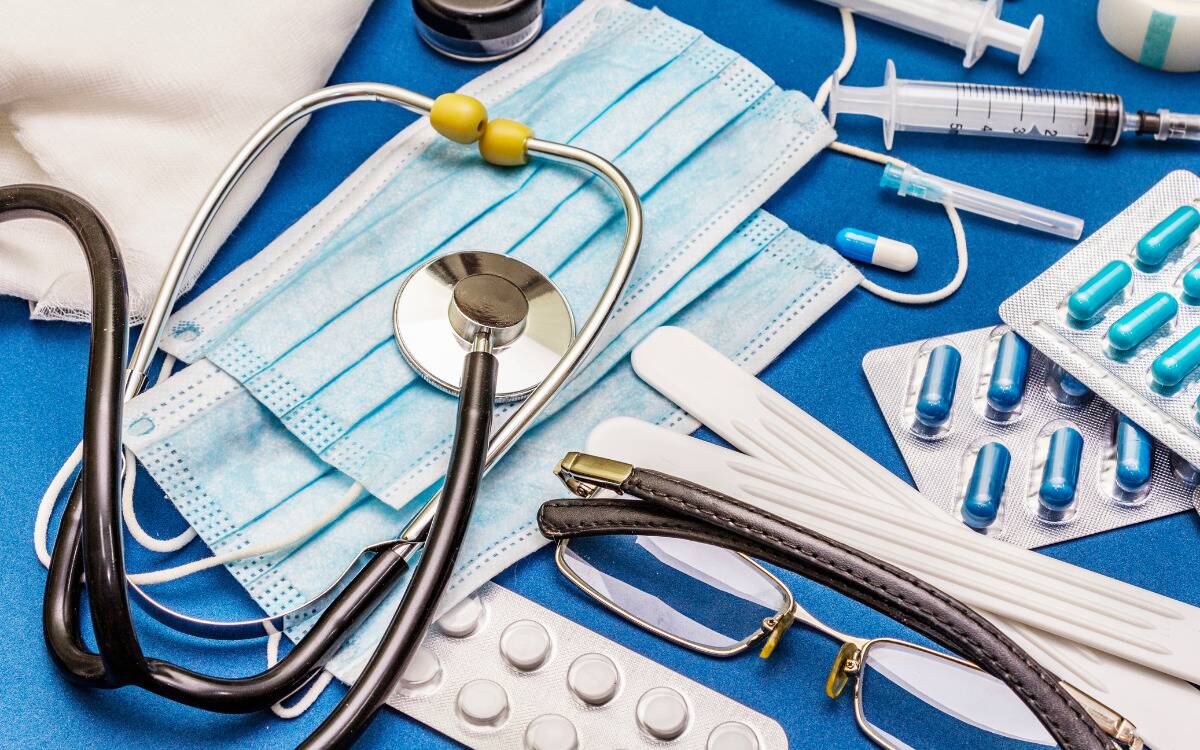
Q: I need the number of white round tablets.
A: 8